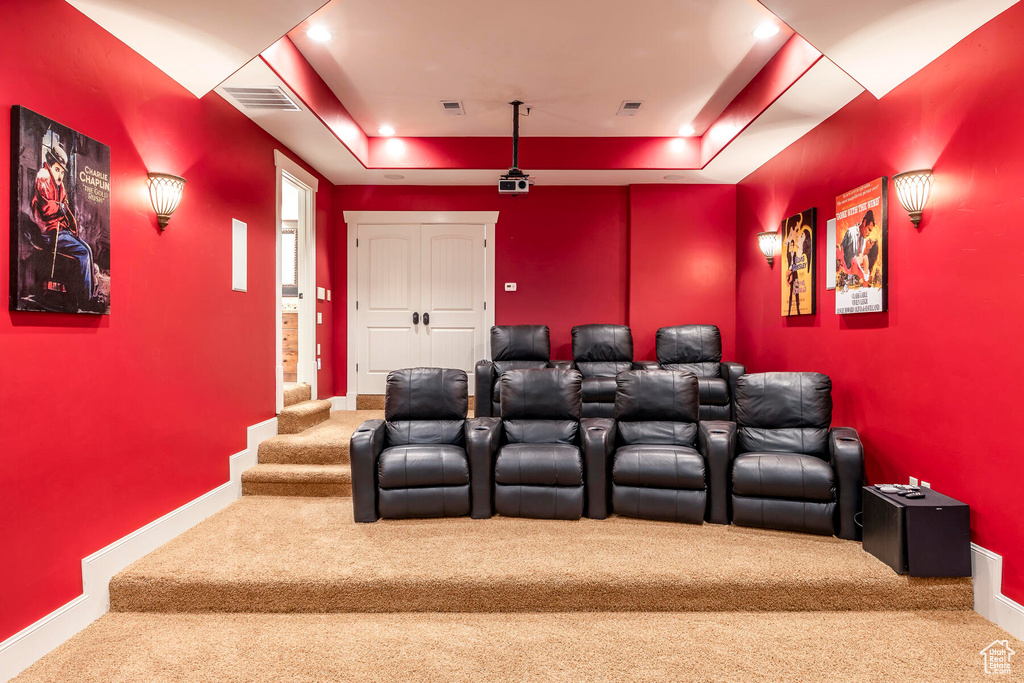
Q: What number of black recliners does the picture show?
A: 7